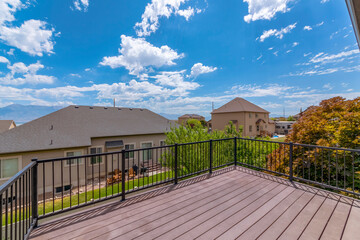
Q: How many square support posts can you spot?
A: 6